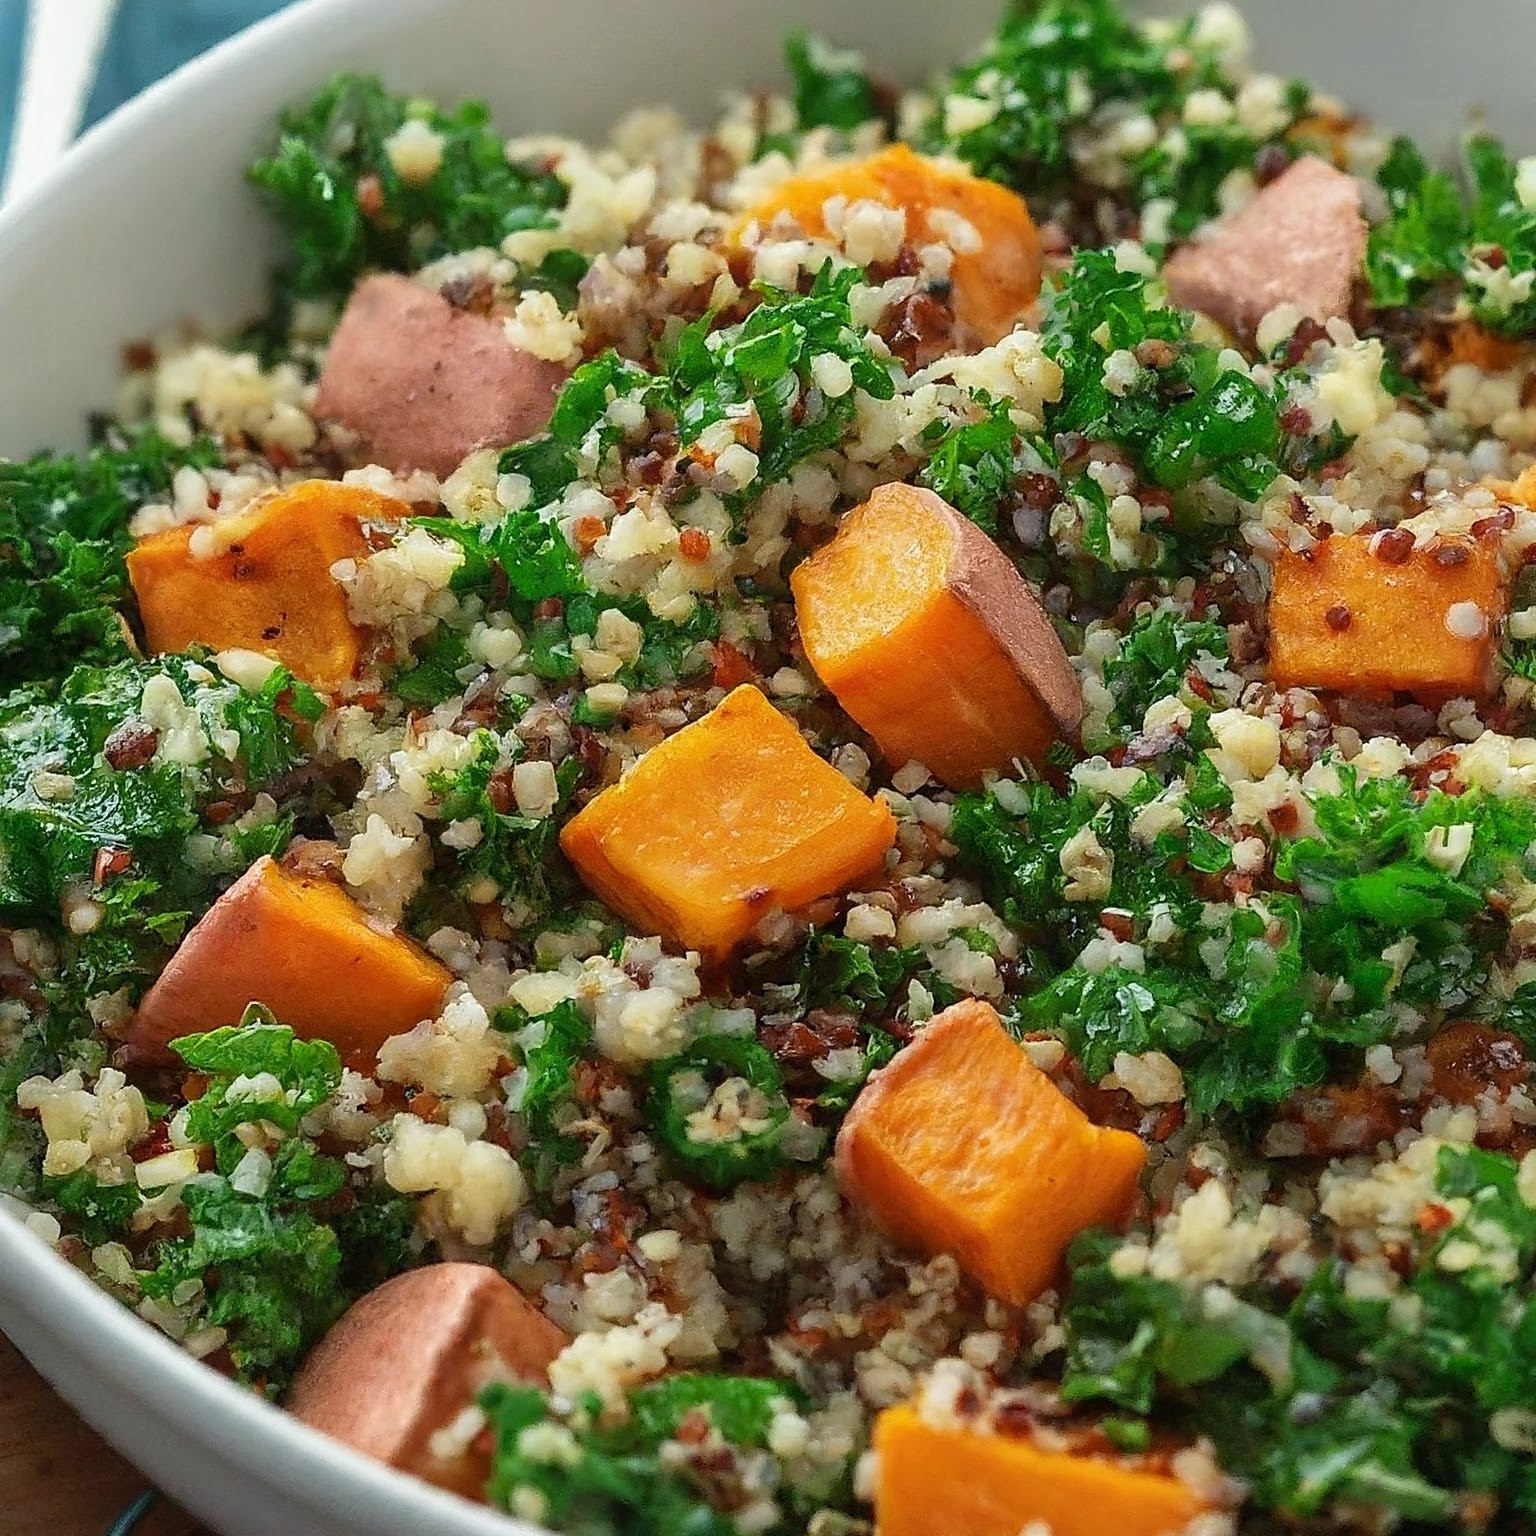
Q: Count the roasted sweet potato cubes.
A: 11